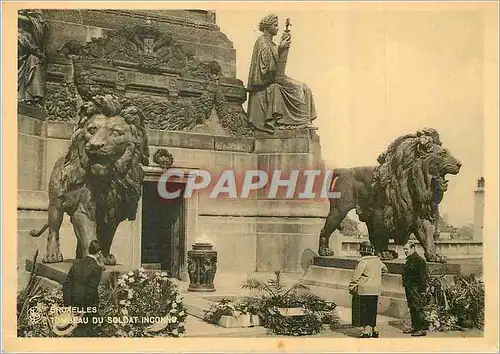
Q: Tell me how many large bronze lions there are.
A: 2